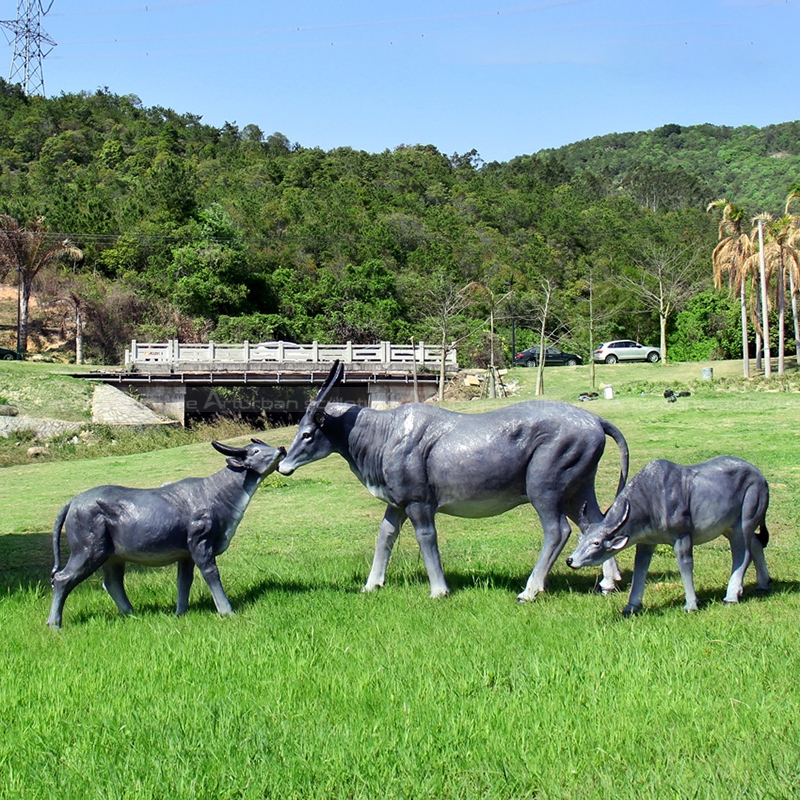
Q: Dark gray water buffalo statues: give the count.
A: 3